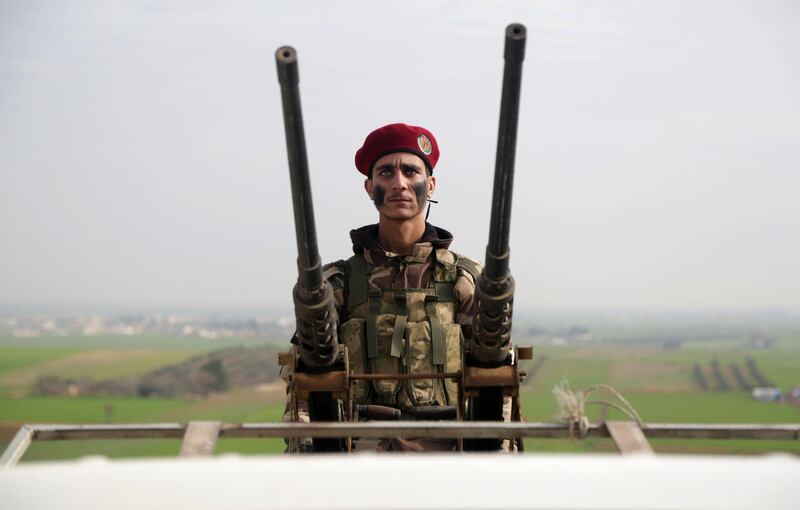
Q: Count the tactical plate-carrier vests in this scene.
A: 1